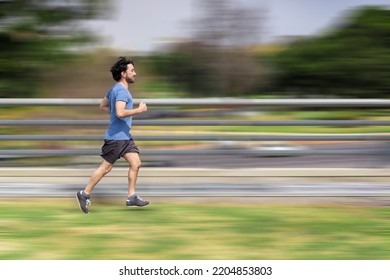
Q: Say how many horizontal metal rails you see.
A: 4